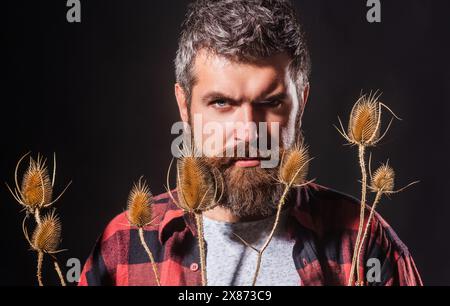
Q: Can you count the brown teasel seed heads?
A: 7